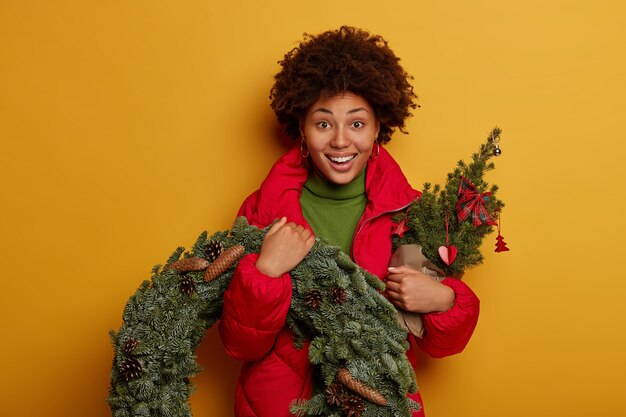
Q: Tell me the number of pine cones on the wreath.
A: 11